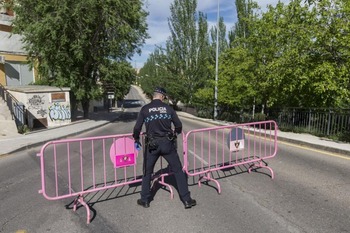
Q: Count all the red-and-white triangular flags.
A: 0